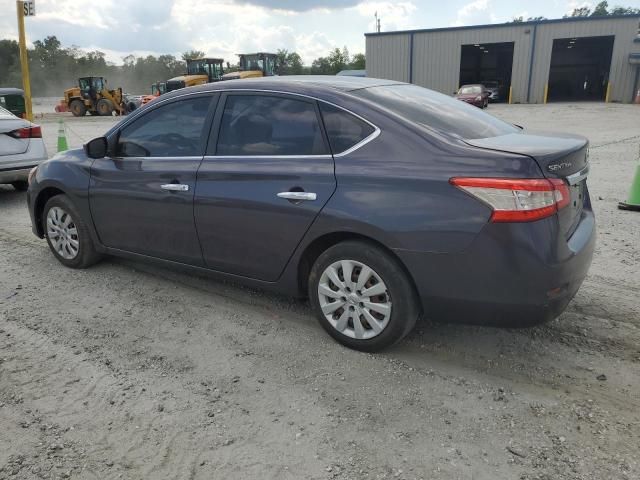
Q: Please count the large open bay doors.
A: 2